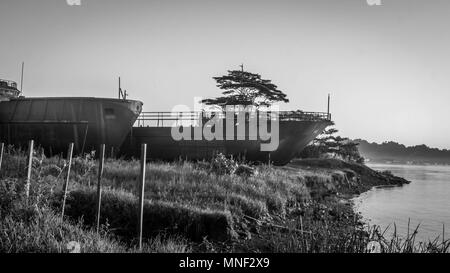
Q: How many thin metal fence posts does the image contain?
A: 5